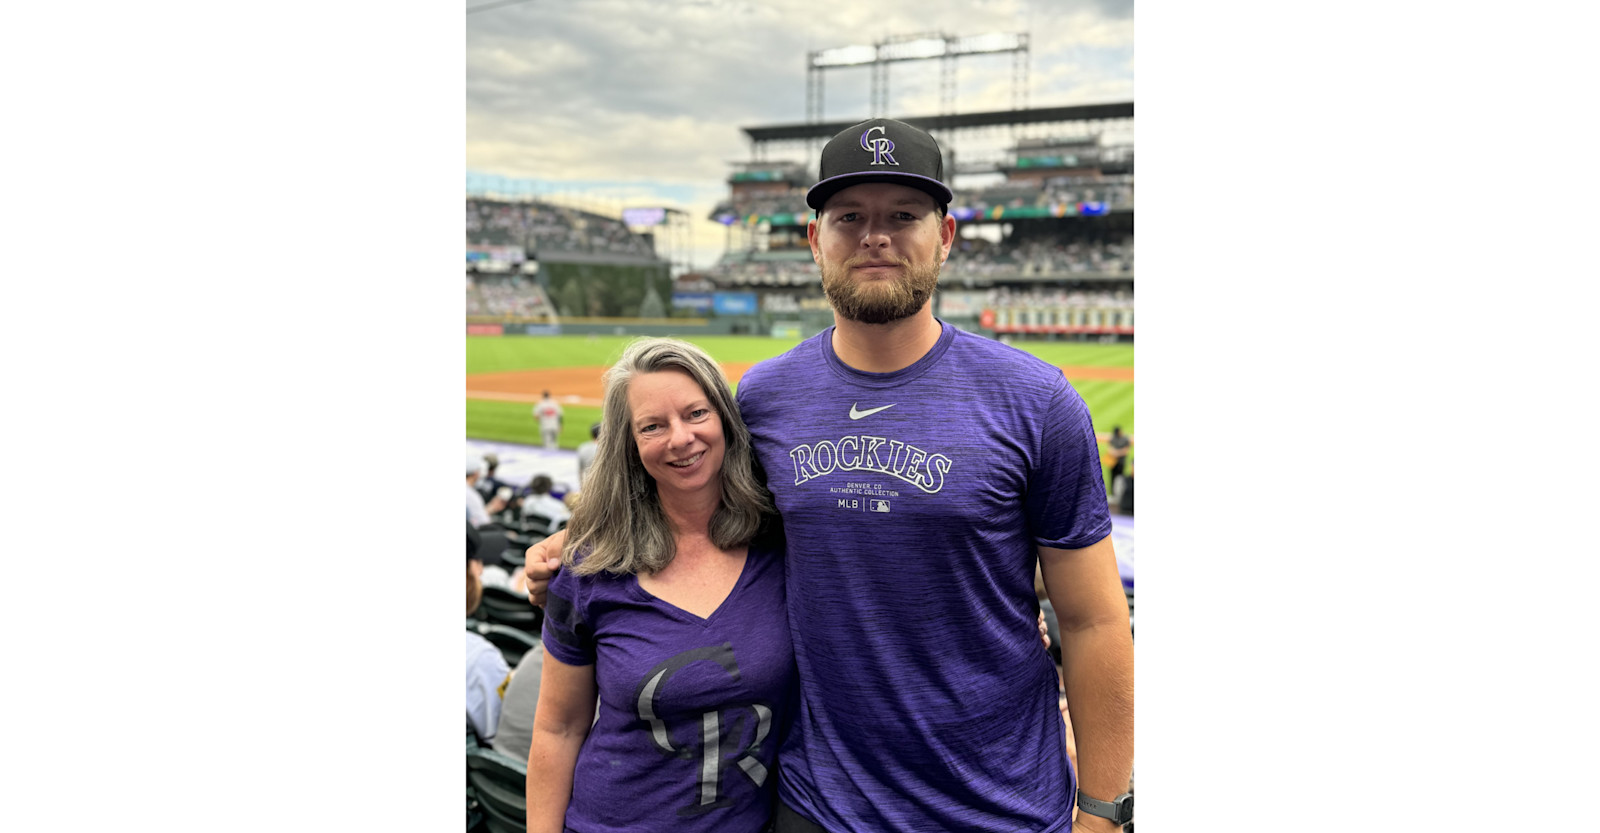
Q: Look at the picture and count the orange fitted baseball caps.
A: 0